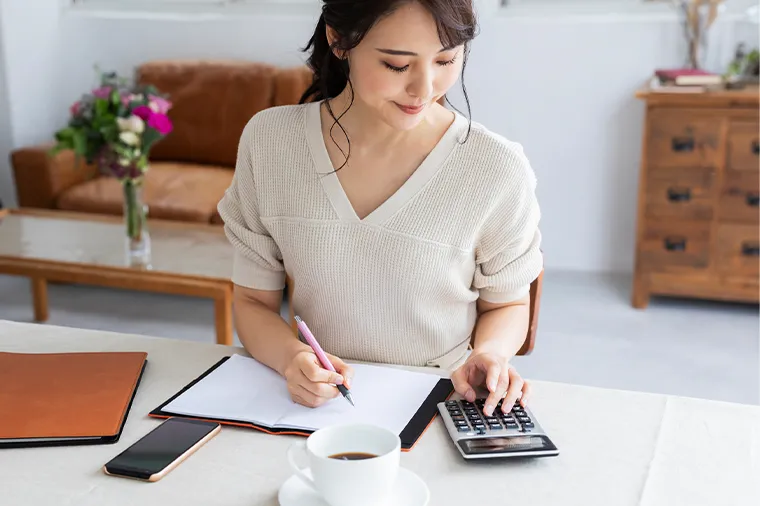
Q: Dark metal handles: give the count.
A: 6